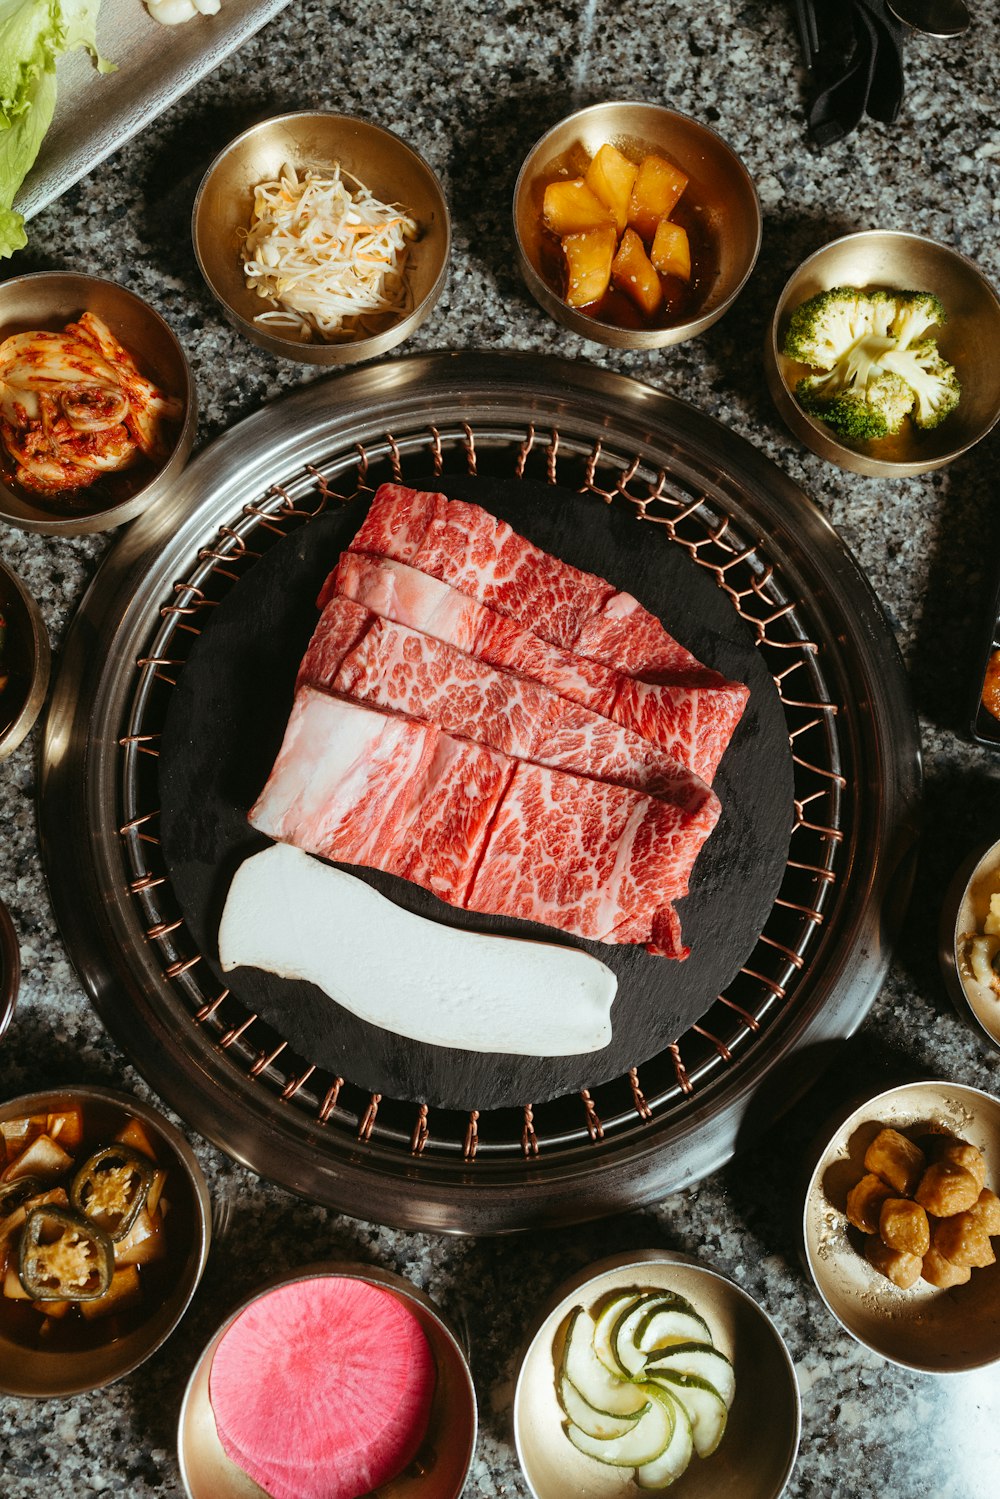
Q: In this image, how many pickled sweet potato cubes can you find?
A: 6